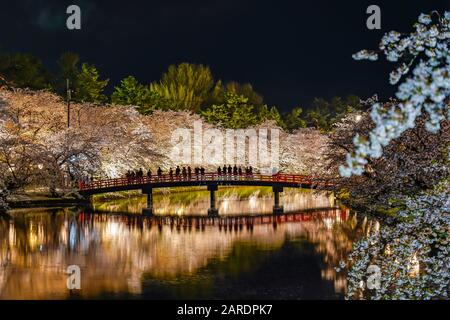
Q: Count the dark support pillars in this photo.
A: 3